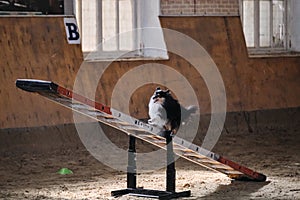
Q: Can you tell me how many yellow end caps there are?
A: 0